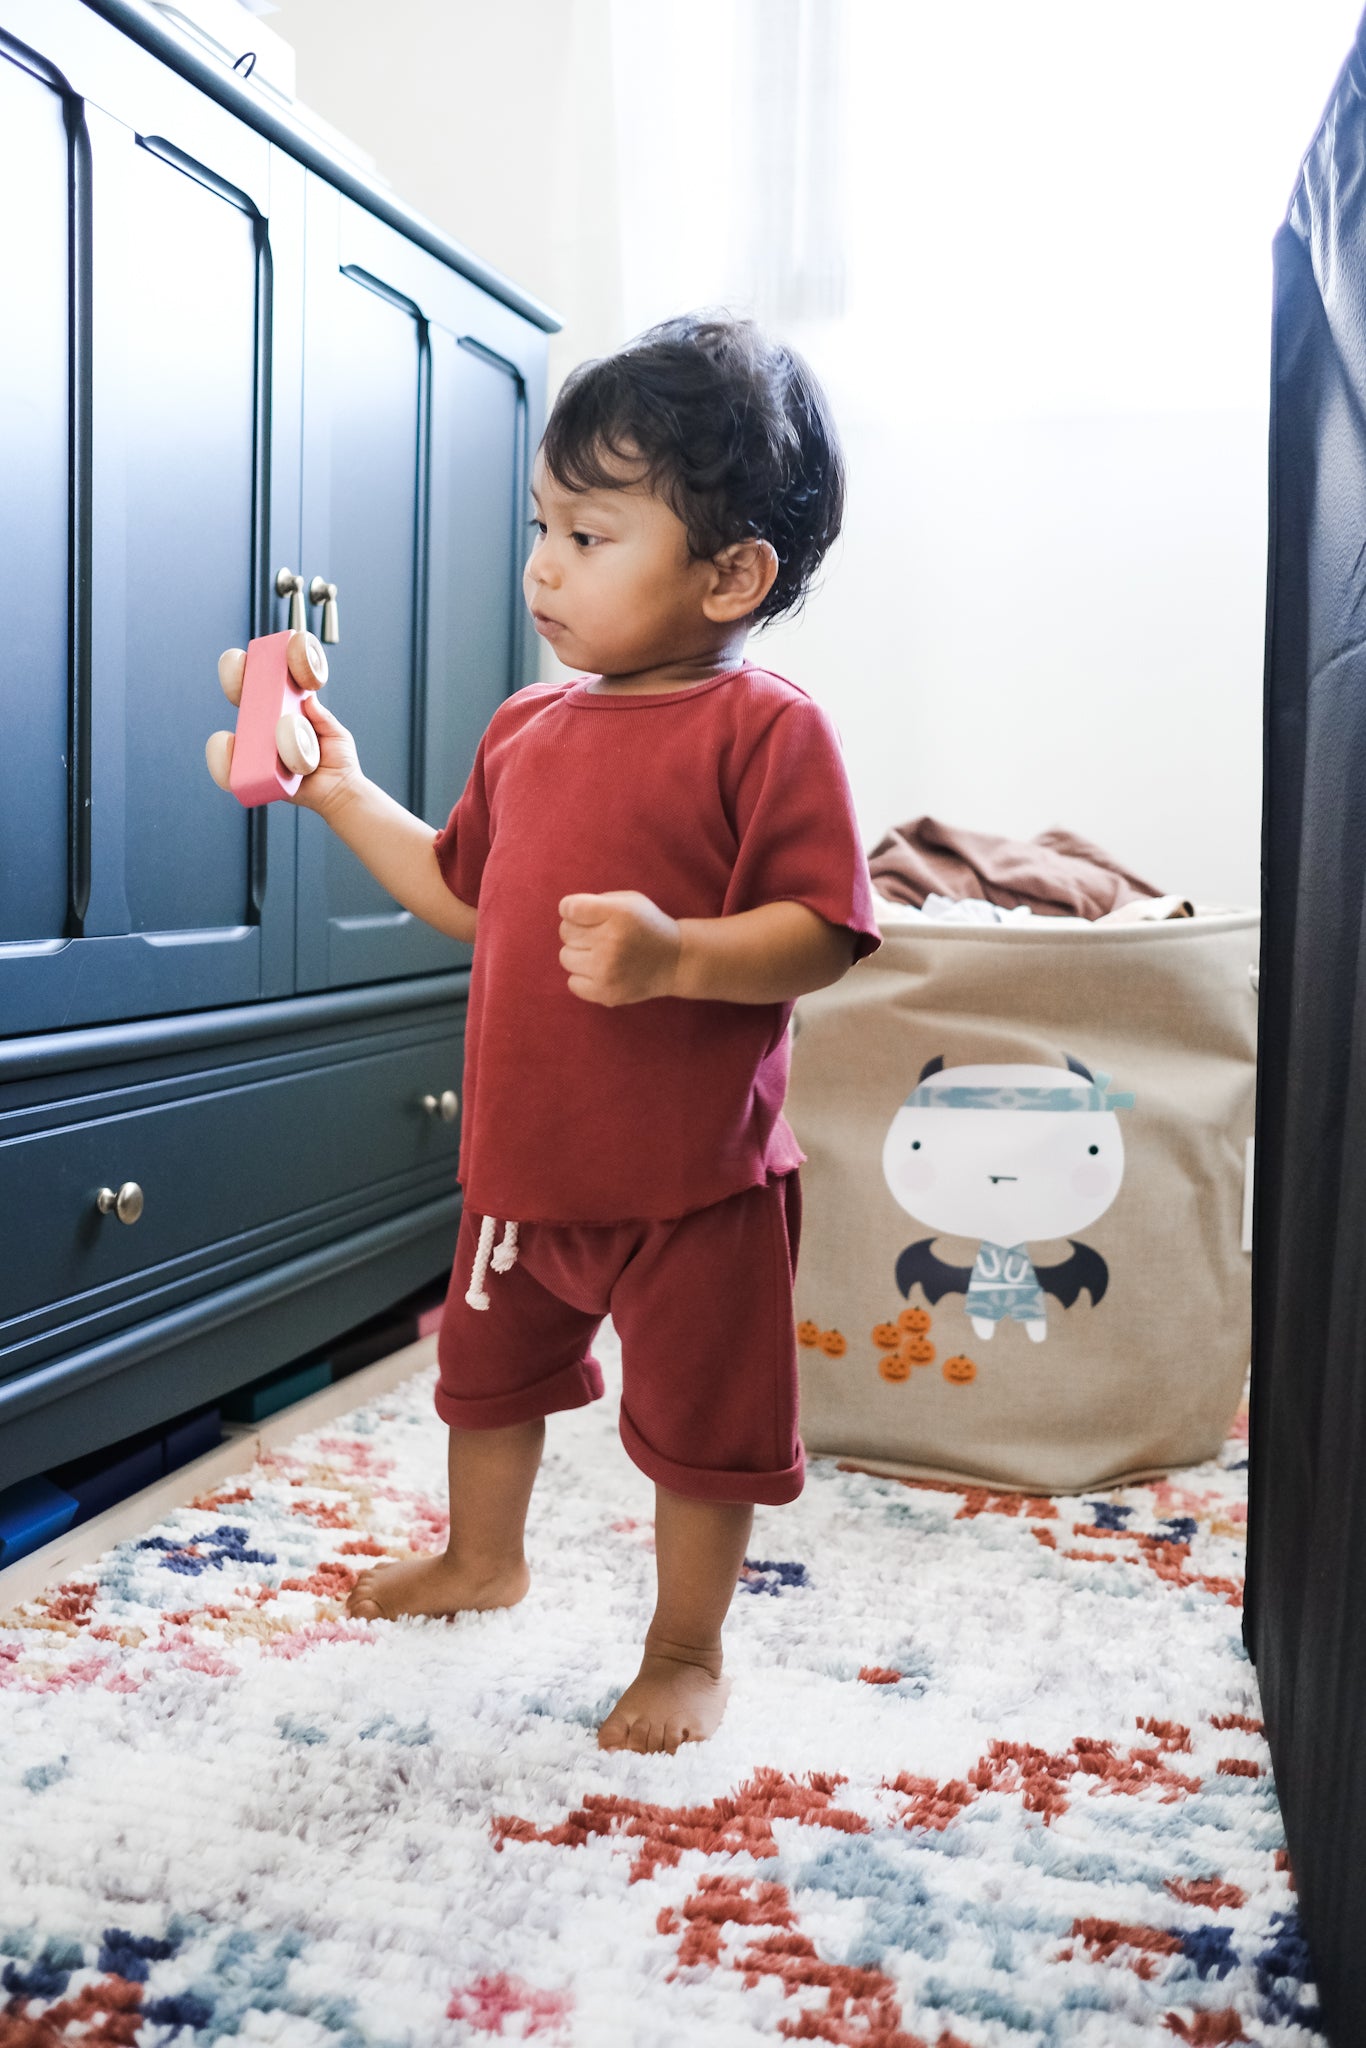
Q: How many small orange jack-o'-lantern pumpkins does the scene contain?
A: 7